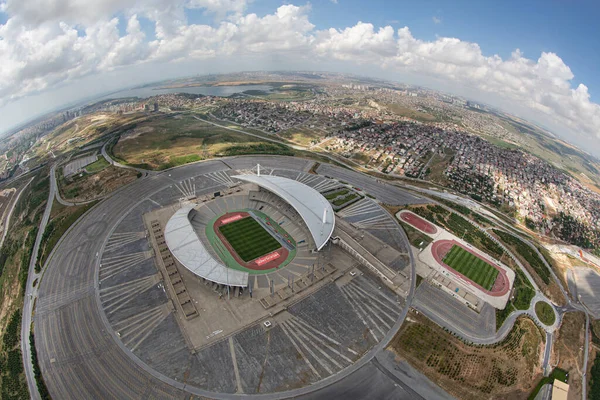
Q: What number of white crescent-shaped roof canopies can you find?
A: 2